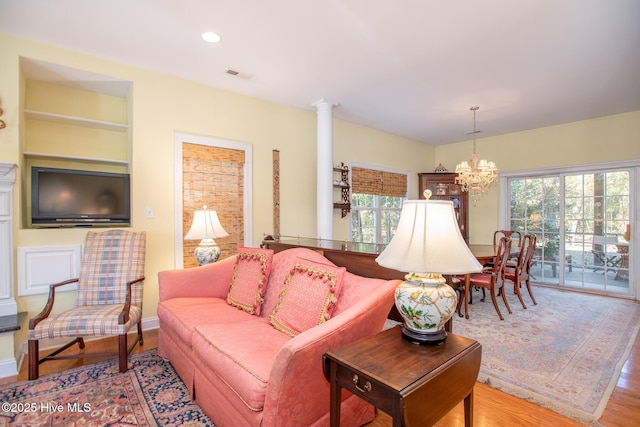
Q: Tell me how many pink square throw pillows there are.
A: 2